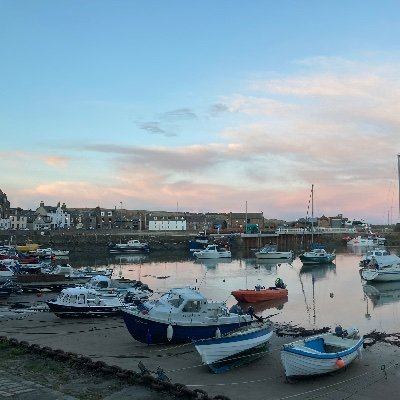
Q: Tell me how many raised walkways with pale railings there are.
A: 1